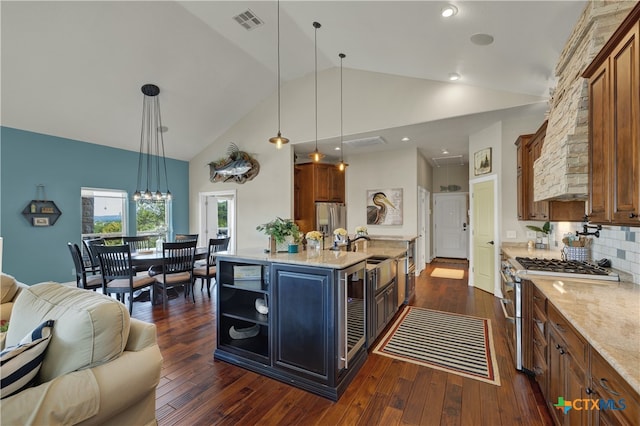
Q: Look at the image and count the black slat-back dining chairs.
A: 7